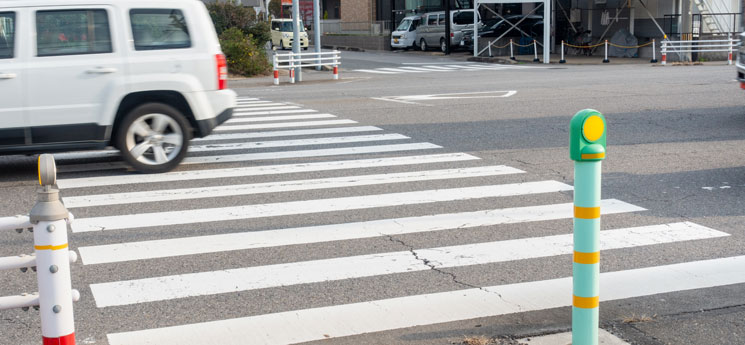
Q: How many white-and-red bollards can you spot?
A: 6